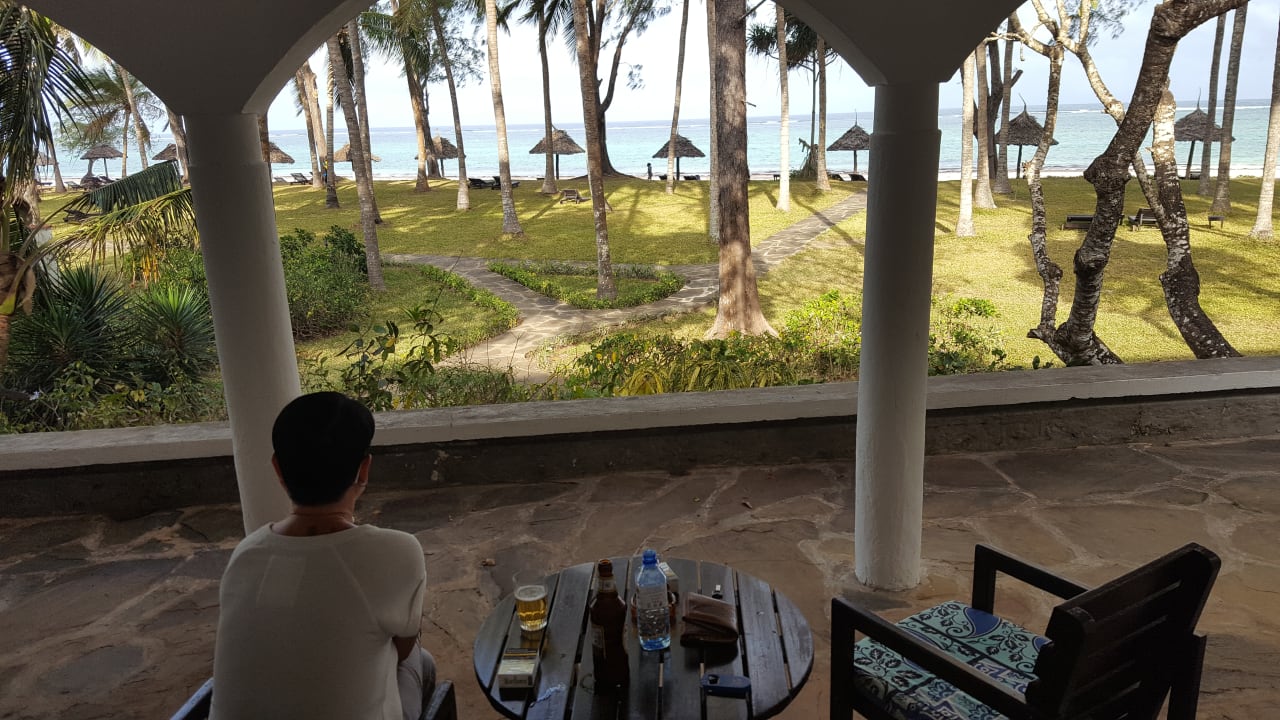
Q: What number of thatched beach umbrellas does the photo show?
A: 11